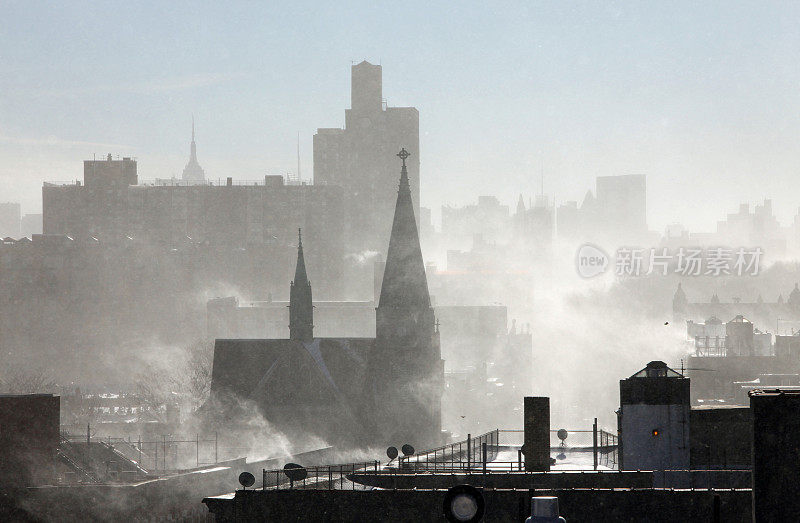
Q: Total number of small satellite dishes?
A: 5